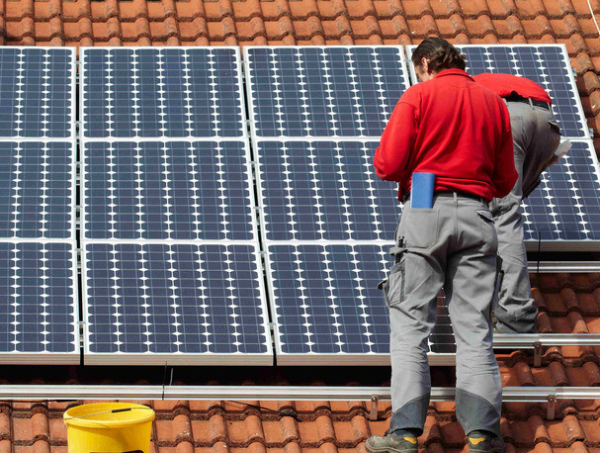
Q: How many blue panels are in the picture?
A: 11